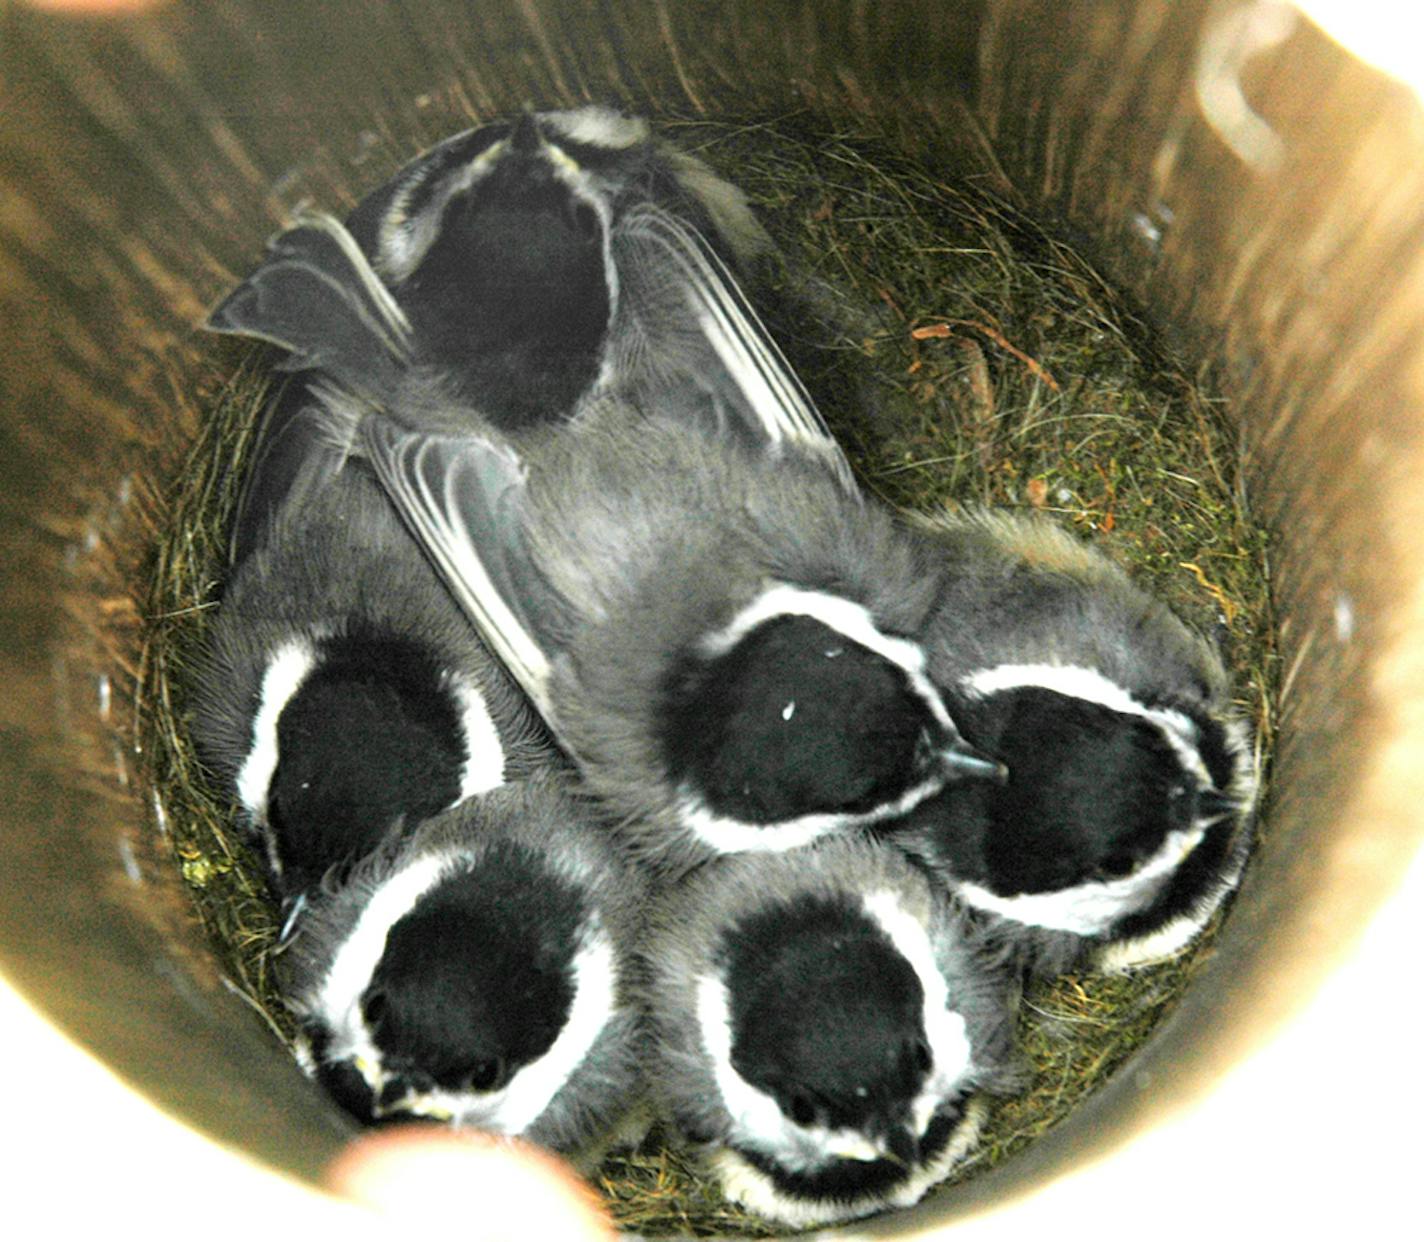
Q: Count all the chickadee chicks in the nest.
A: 6